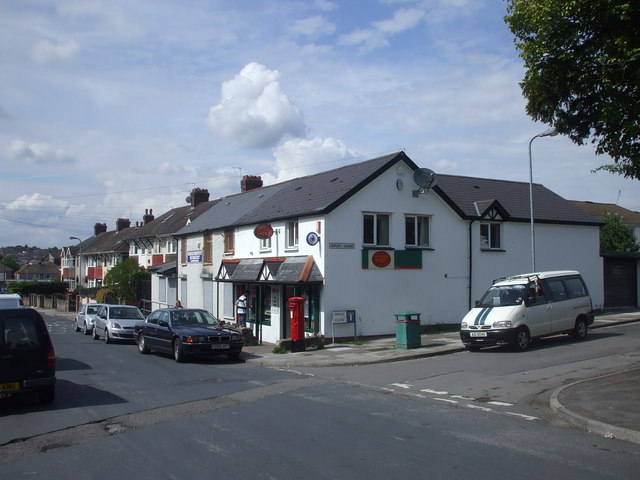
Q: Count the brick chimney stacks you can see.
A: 5